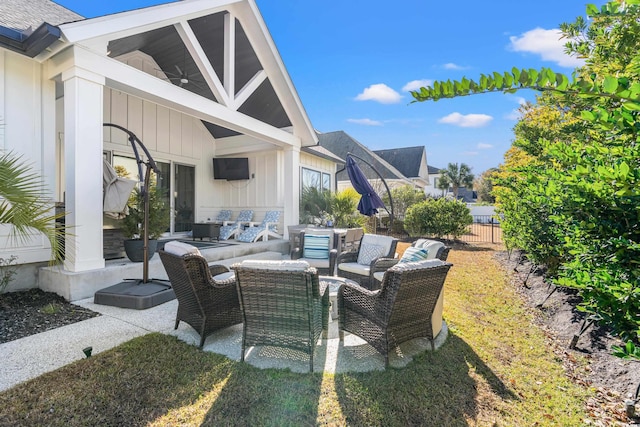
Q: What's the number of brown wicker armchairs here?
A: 6